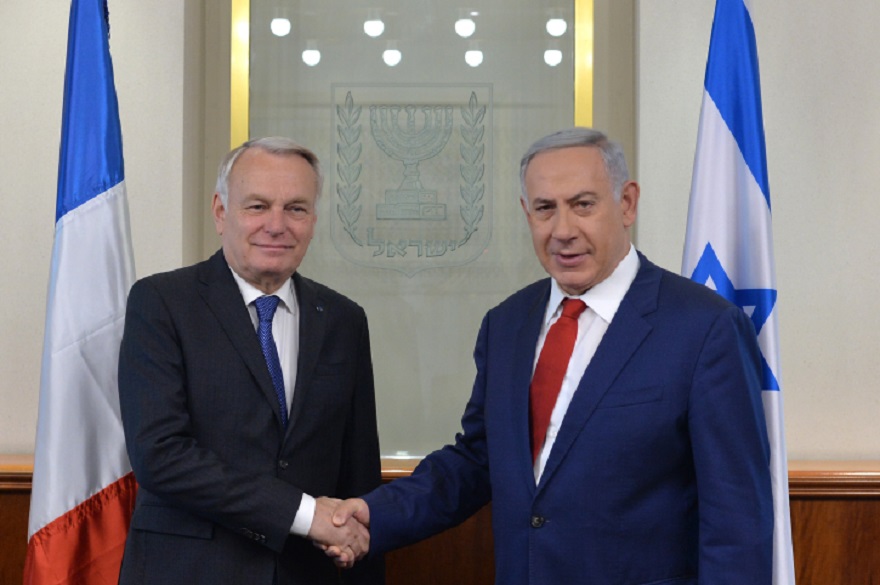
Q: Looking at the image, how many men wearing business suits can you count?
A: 2